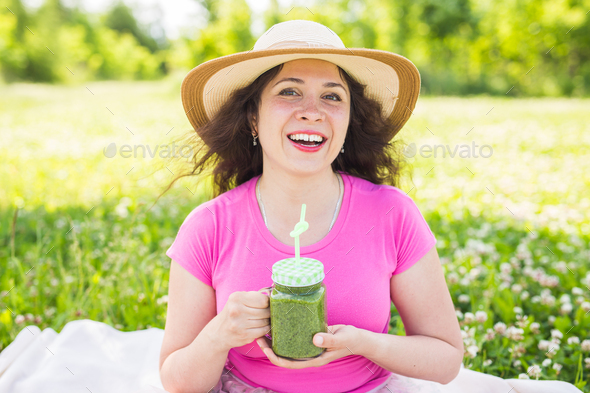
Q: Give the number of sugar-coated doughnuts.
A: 0